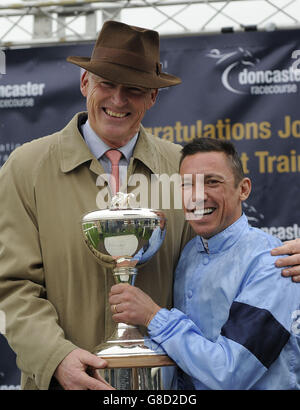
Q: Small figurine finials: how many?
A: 1